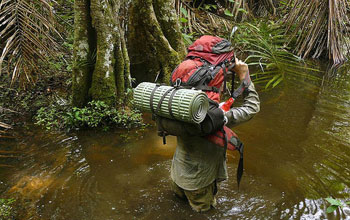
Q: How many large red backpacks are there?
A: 1